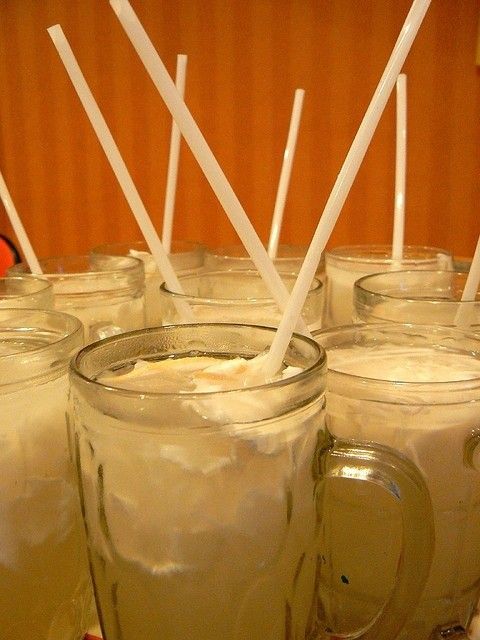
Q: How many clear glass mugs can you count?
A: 10